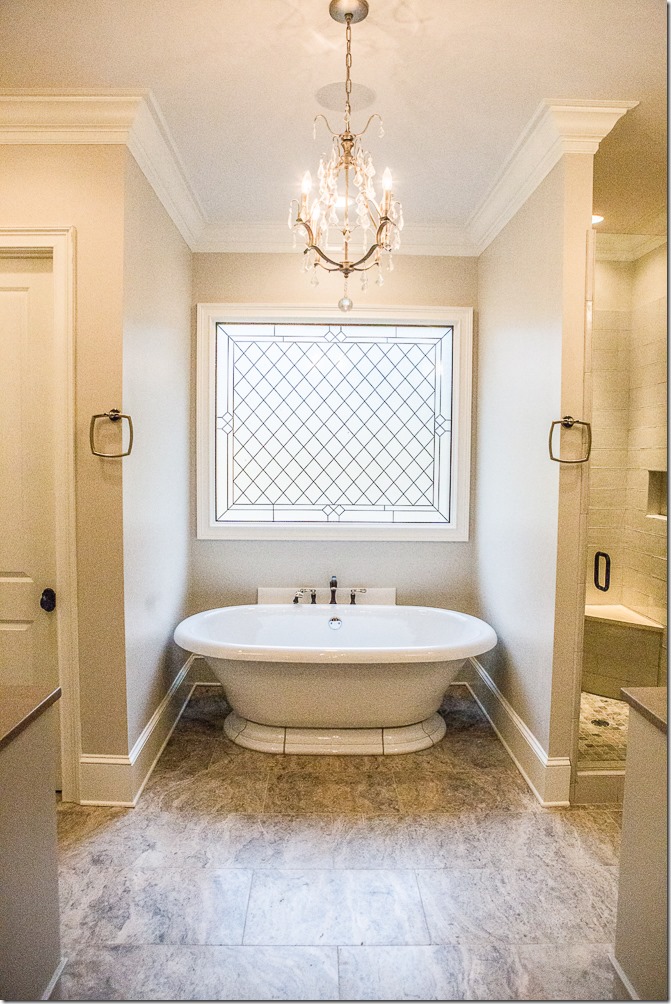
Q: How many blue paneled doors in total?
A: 0